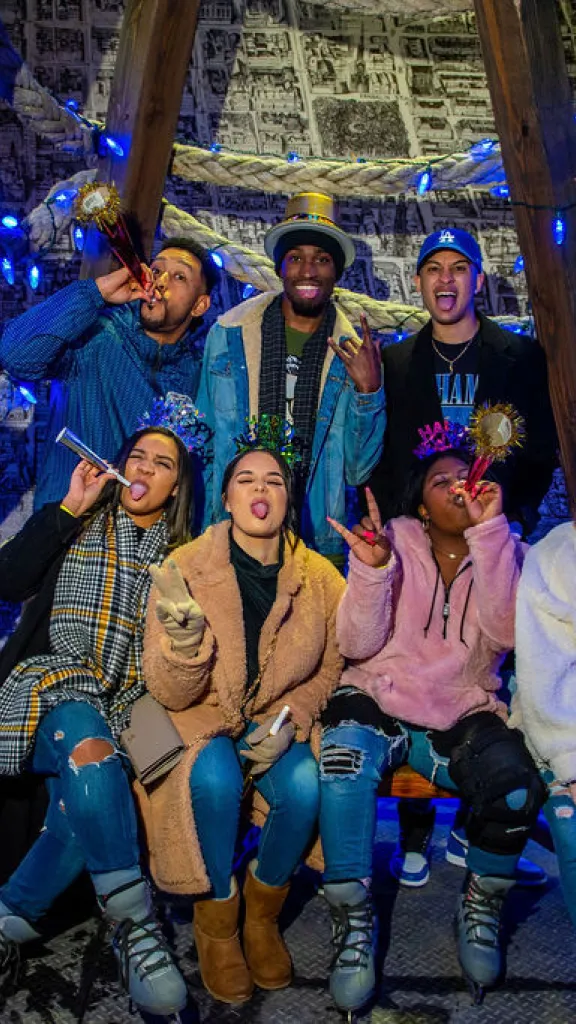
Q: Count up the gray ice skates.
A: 4